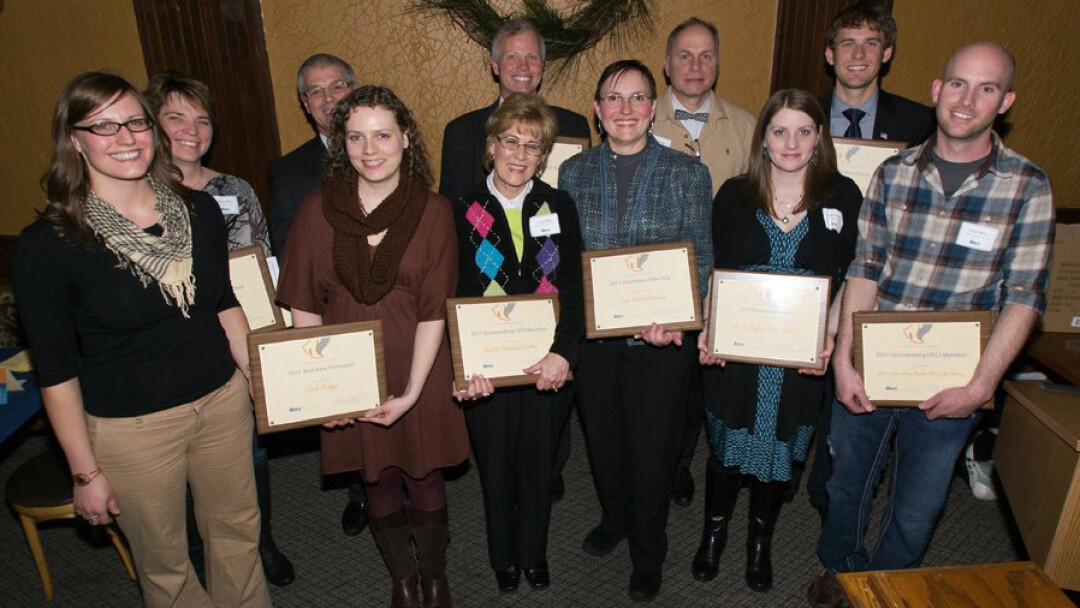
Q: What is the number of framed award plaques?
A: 8